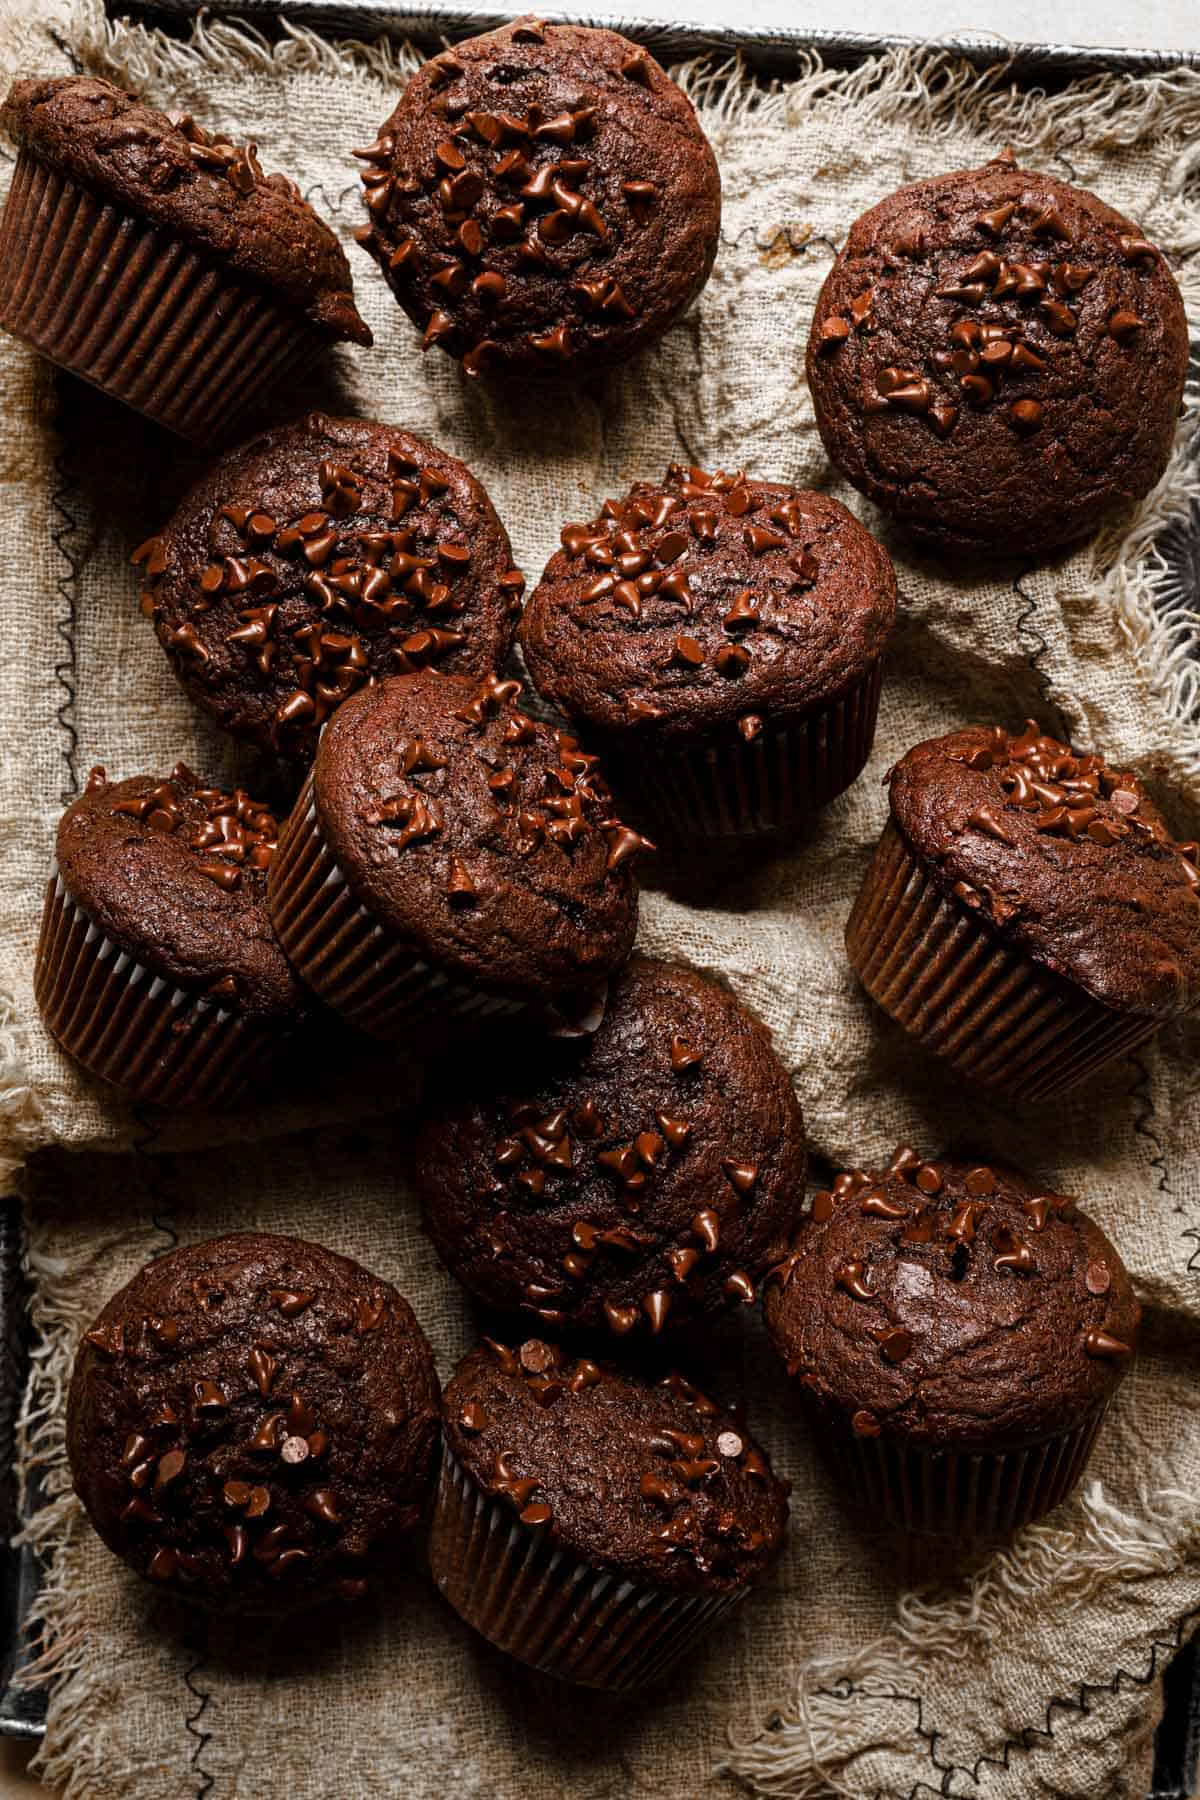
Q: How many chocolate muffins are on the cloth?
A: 12